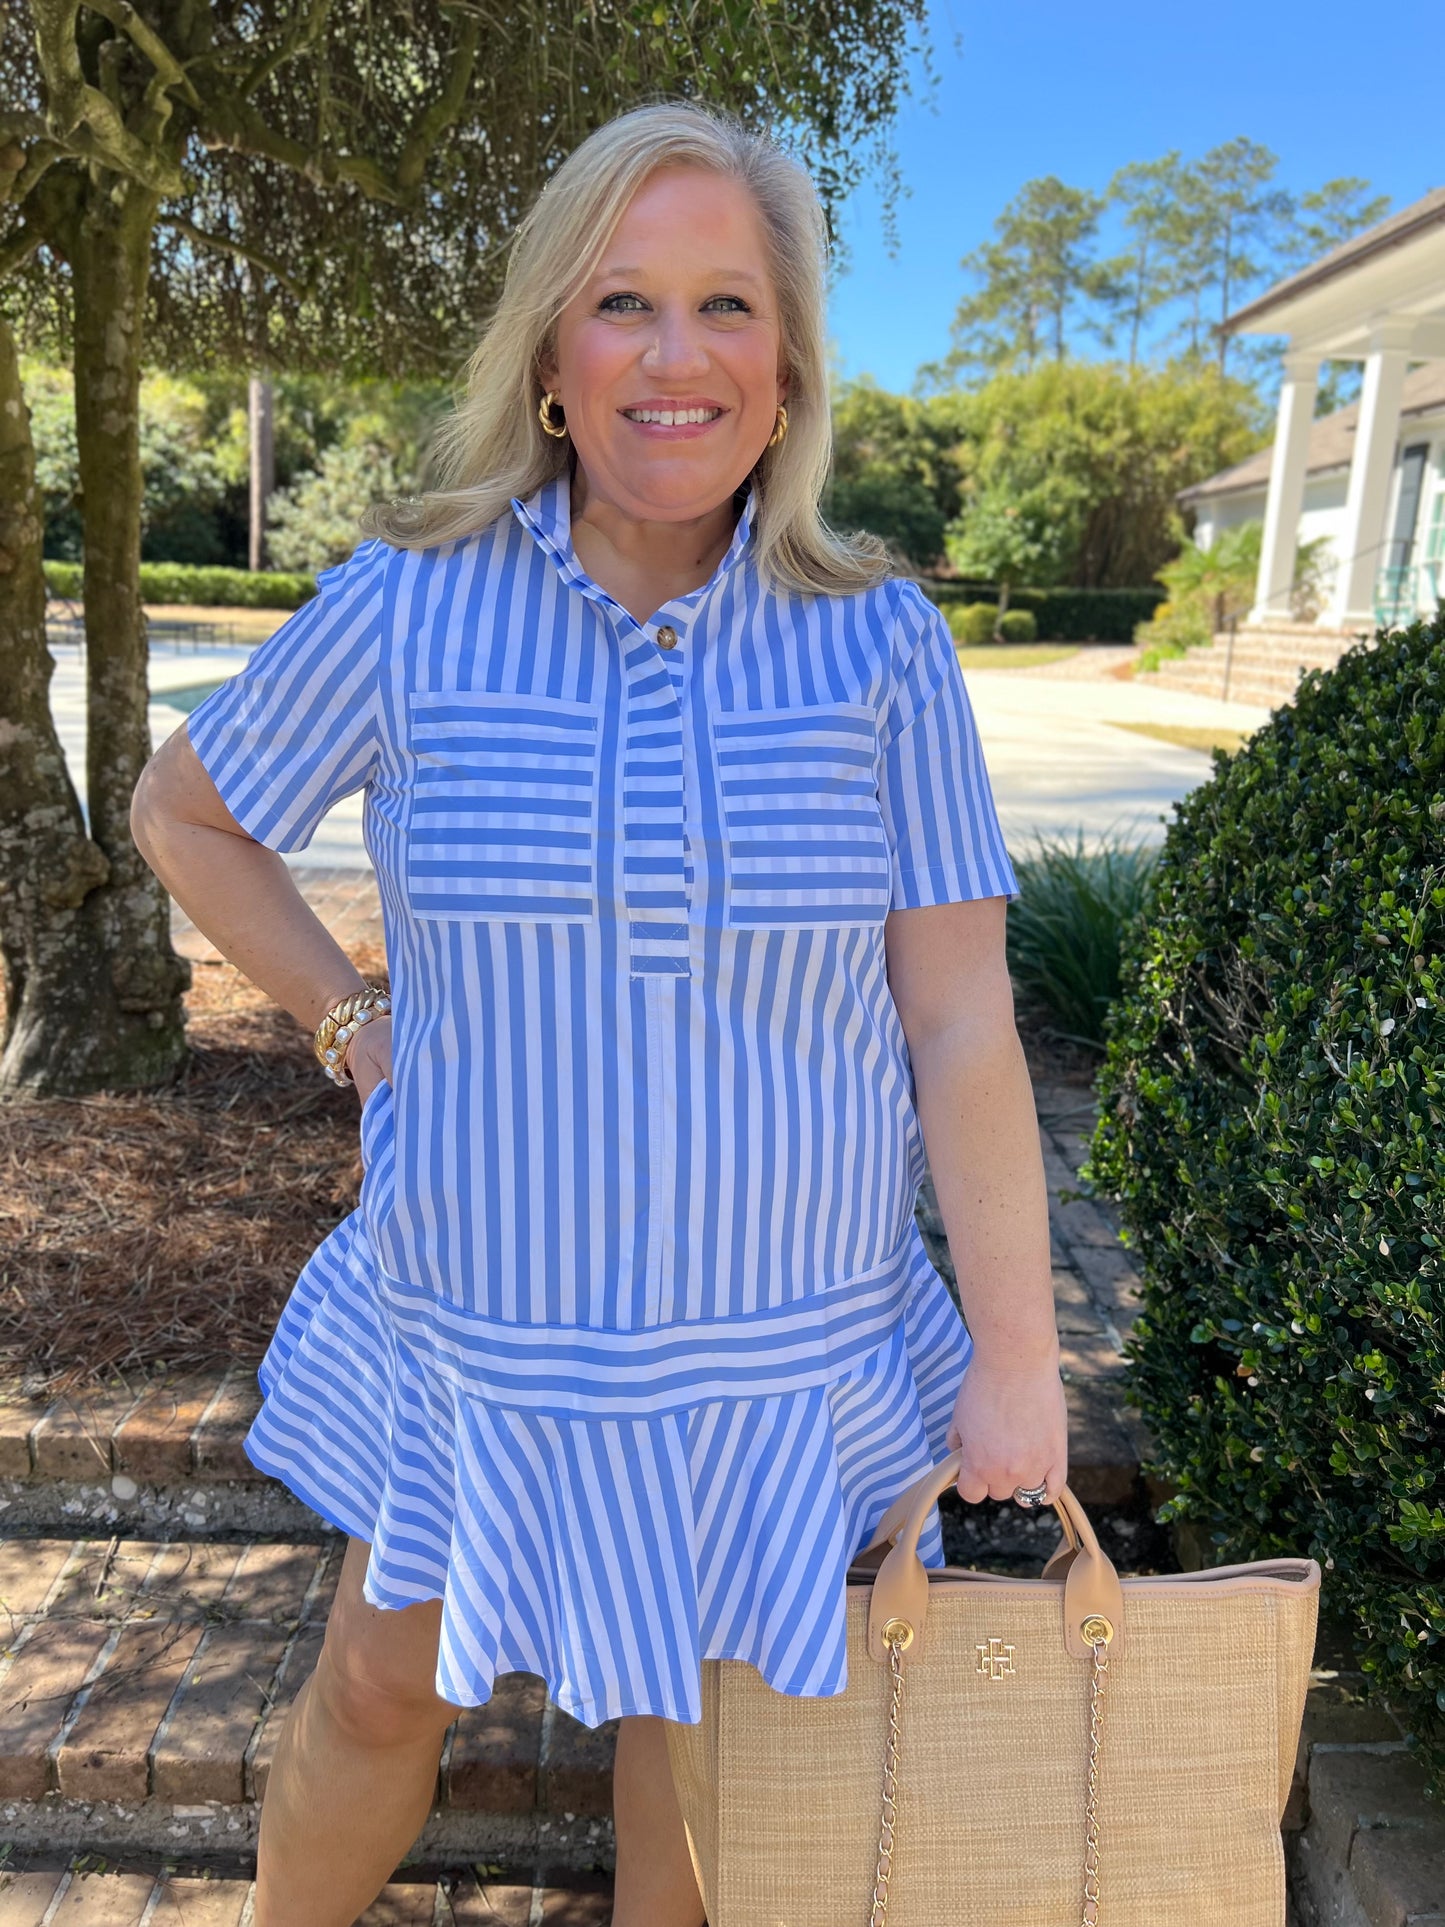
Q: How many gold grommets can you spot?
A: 2